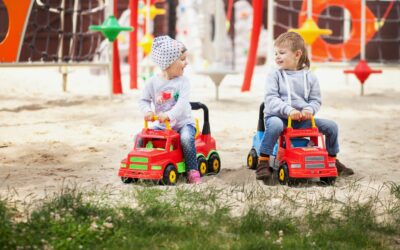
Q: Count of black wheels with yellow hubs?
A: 5